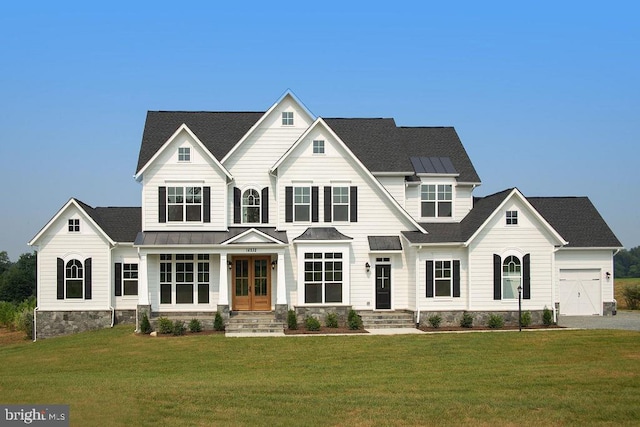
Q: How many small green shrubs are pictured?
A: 14